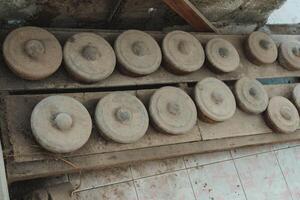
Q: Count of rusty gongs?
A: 14